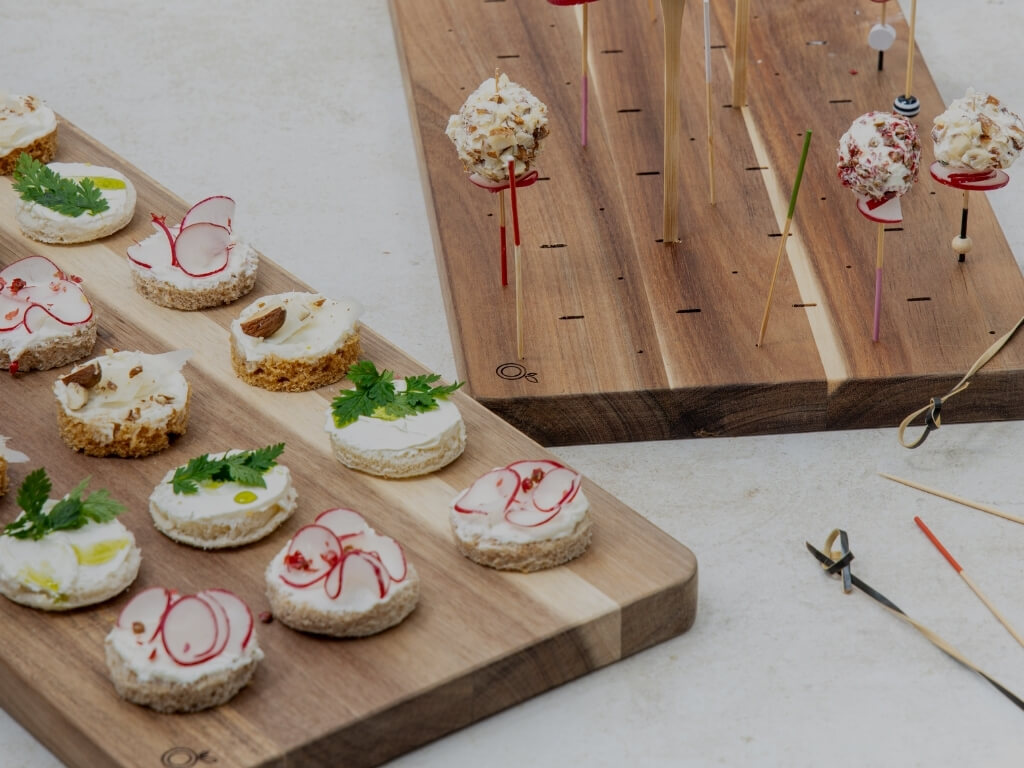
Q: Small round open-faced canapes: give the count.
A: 13